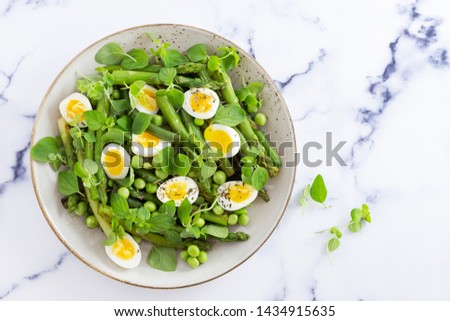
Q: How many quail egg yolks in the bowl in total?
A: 9